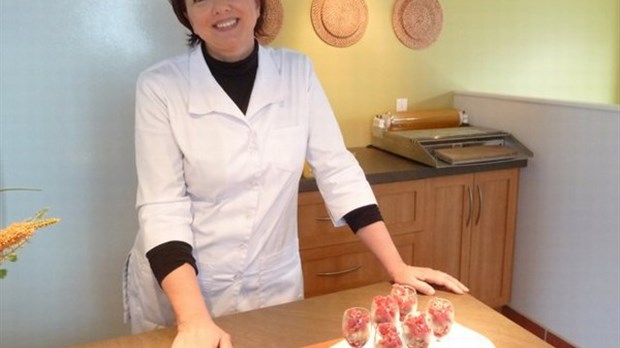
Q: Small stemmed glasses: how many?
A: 6